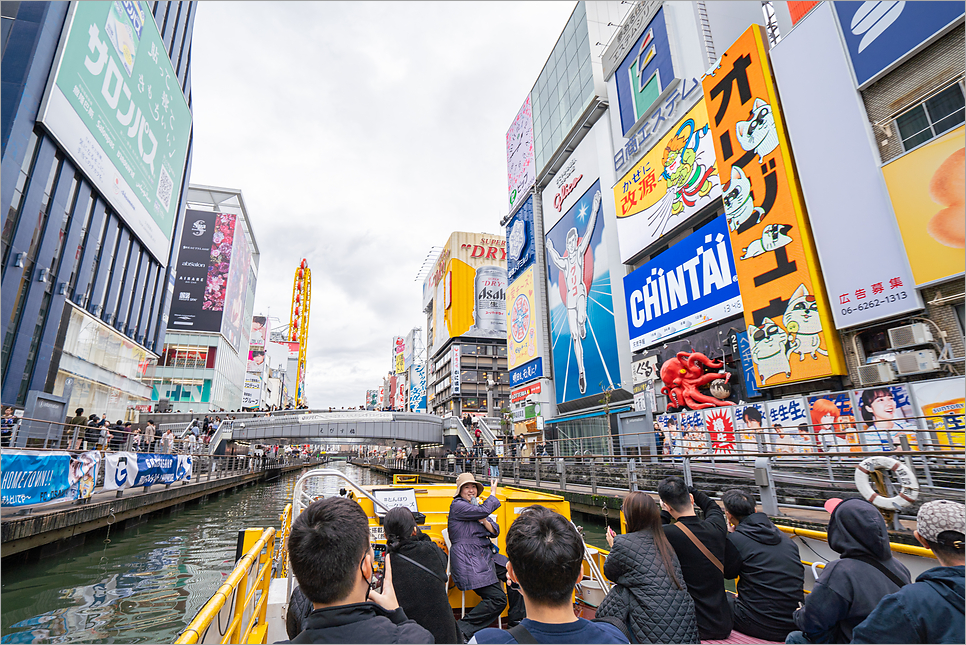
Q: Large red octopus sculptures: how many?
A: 1